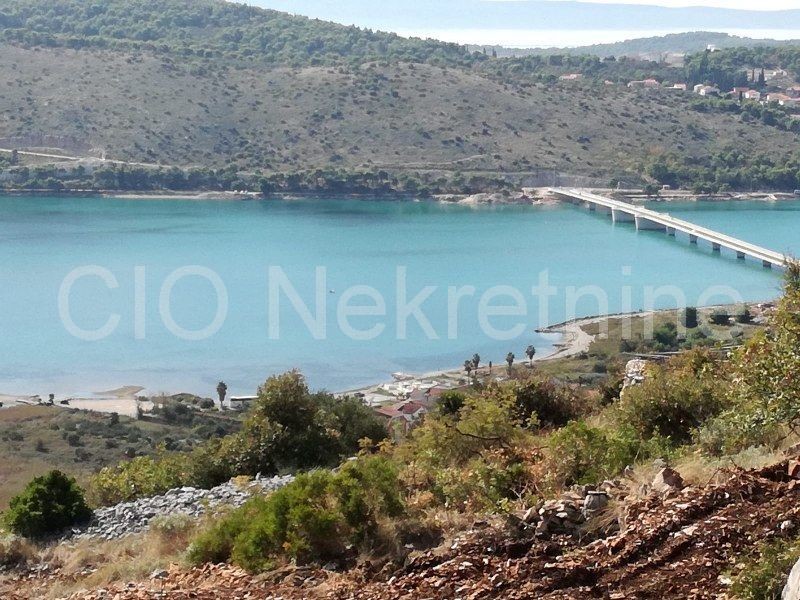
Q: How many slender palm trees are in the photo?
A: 5